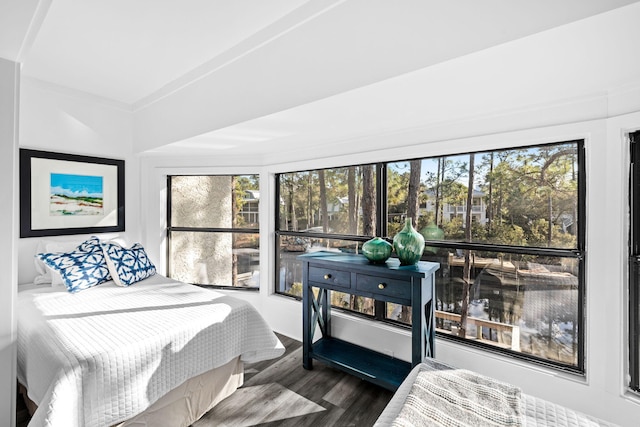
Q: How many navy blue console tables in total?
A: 1